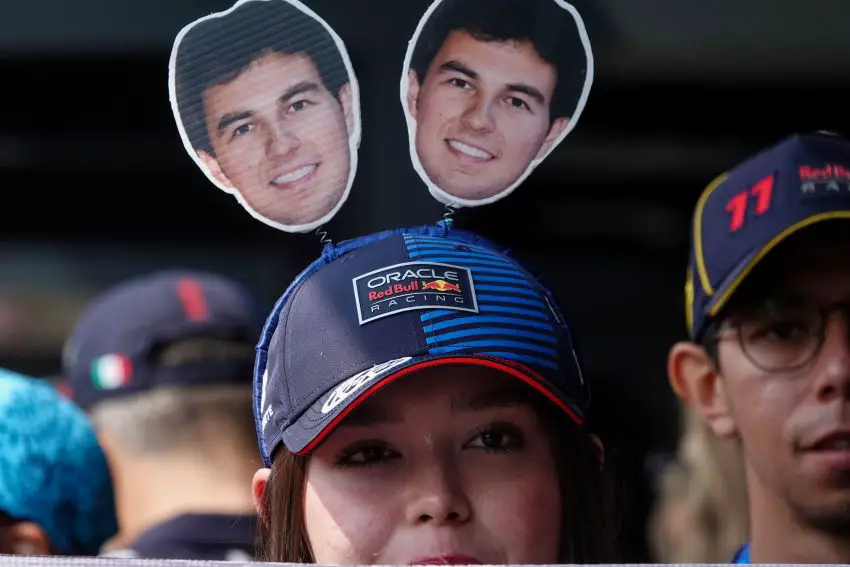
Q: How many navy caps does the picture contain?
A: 3